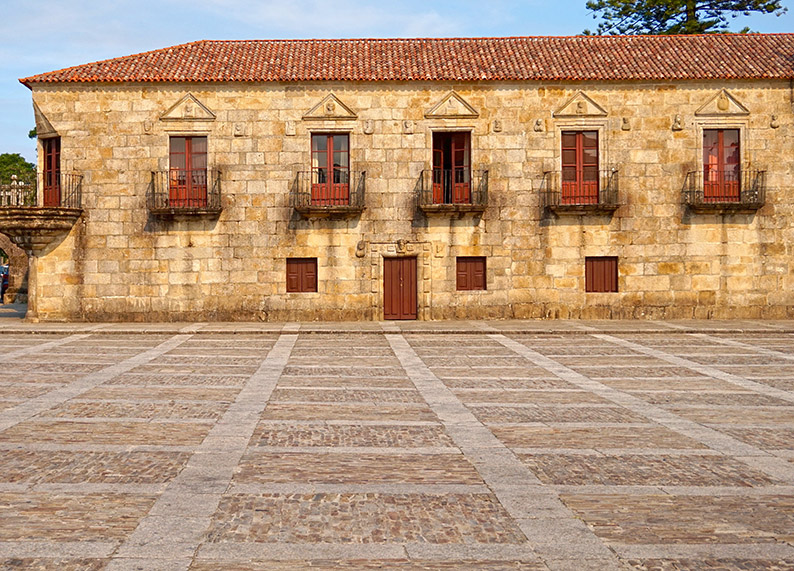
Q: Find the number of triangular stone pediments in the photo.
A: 5